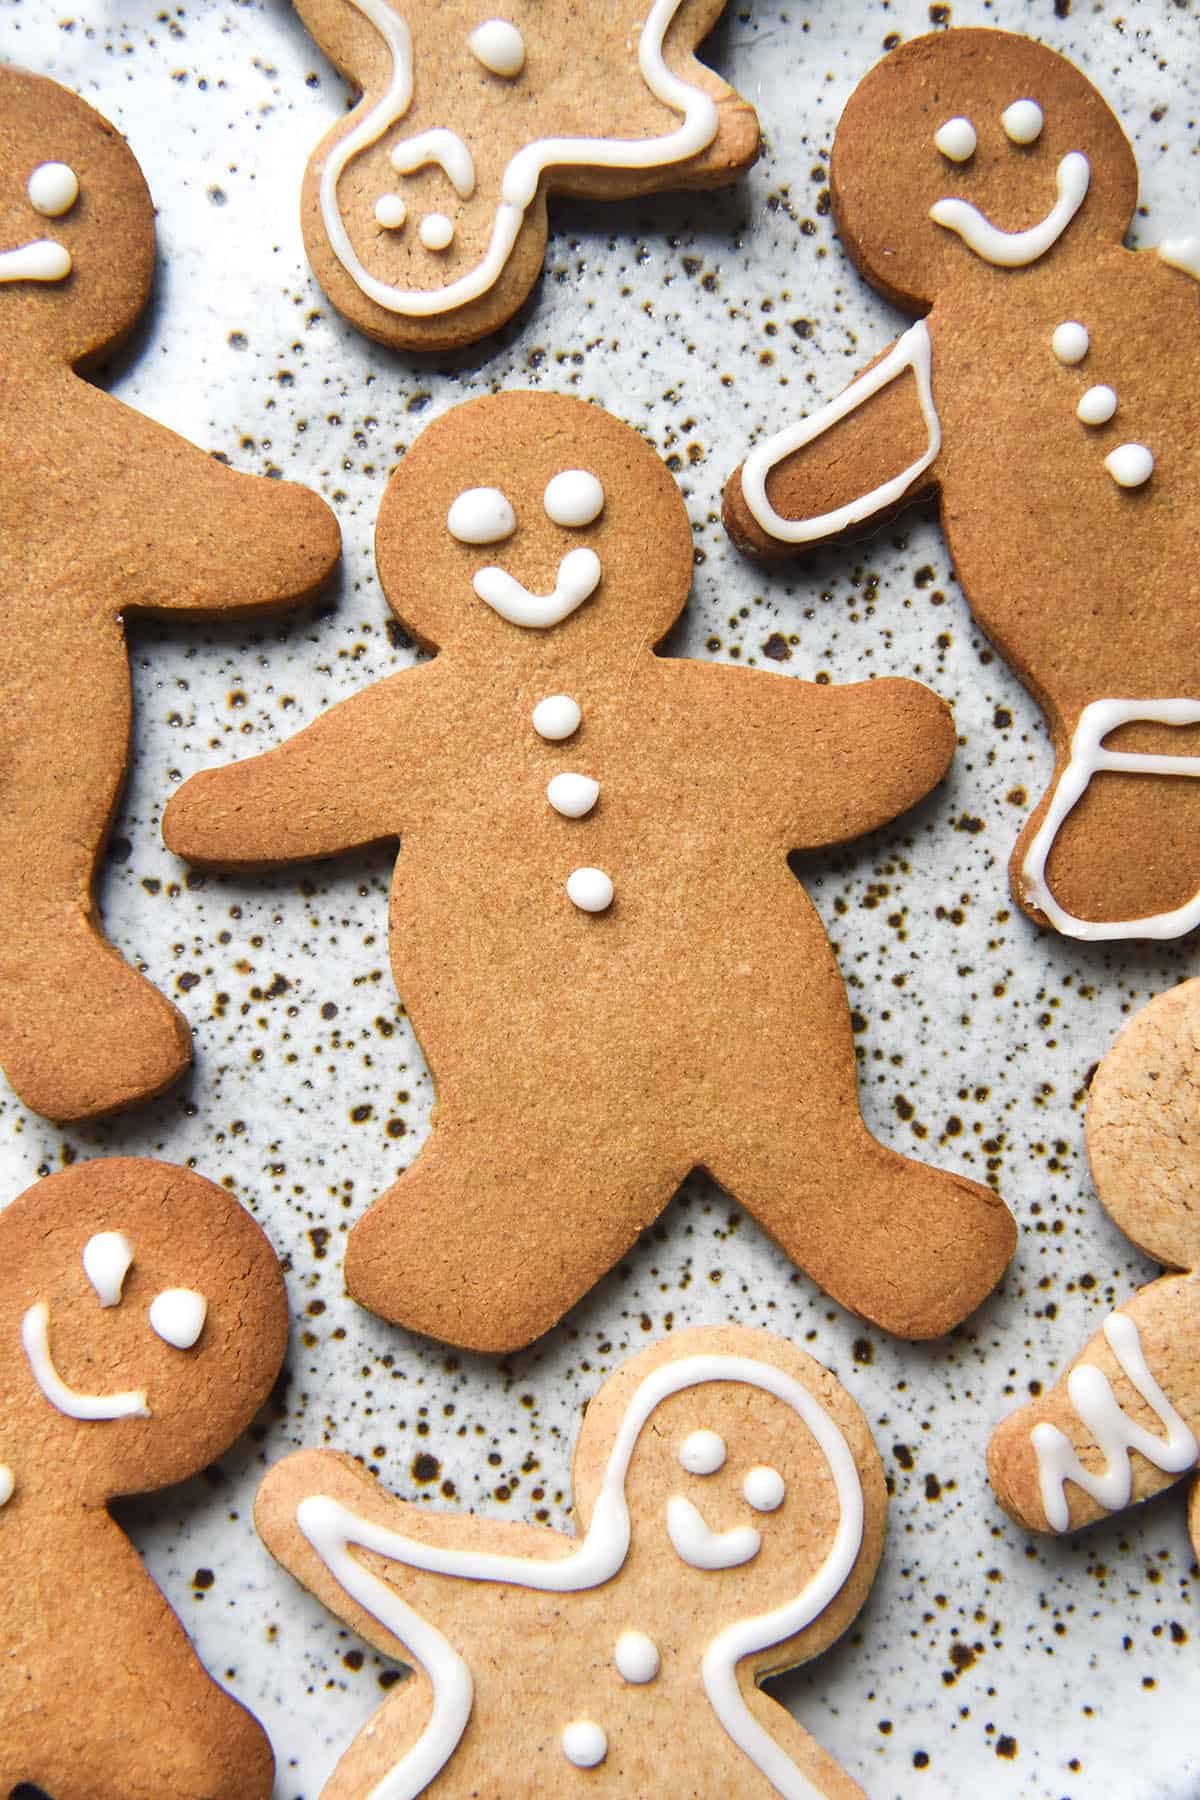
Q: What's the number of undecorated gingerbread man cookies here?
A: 0